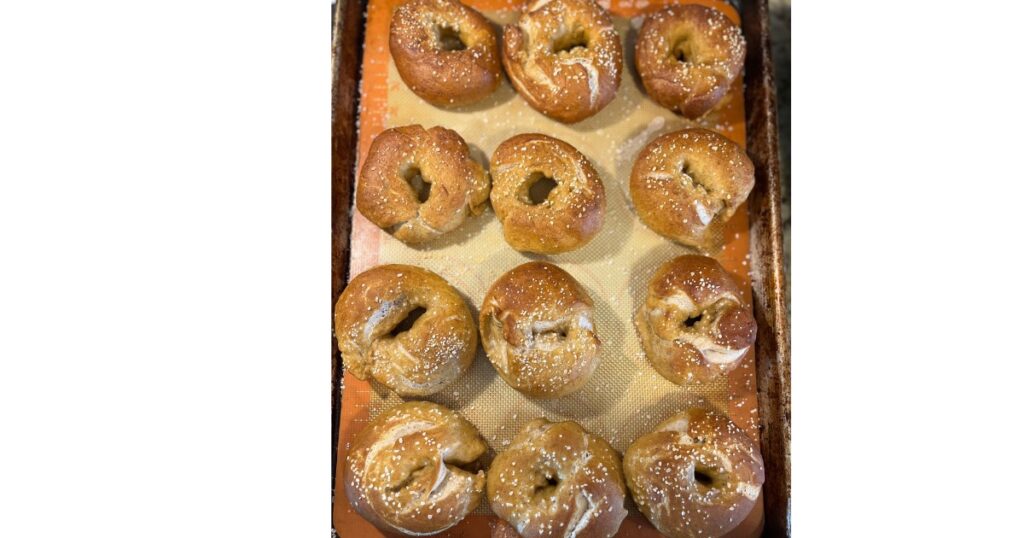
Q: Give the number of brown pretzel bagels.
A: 12